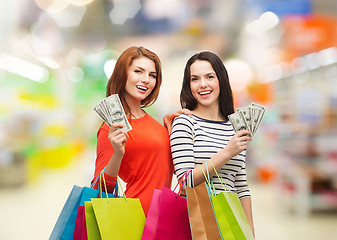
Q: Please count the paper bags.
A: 6